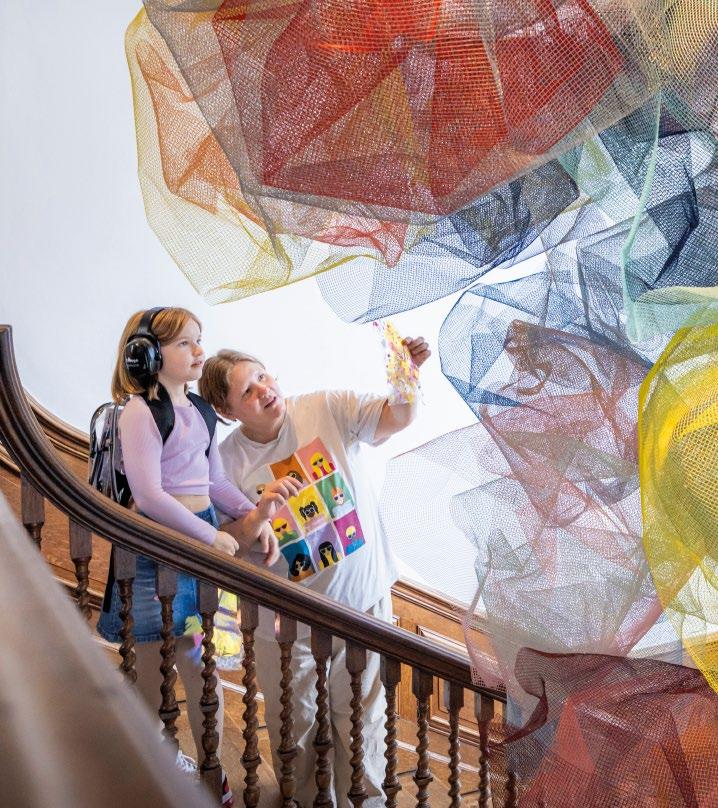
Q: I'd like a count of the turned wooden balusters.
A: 14